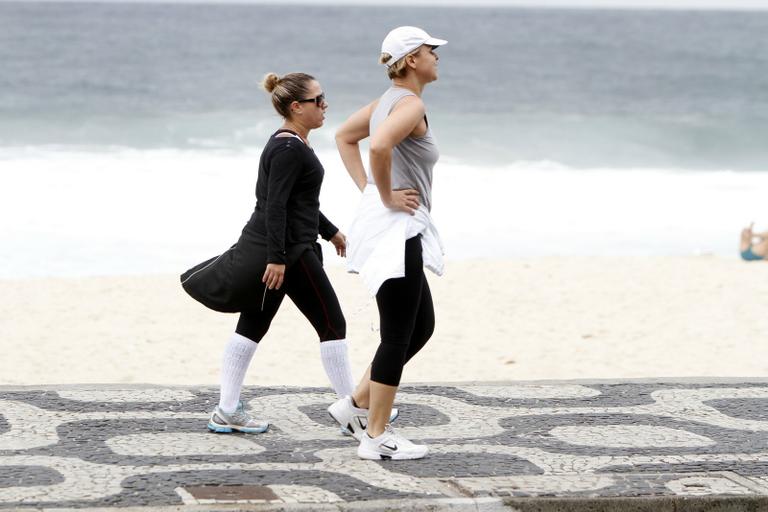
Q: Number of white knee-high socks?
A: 2